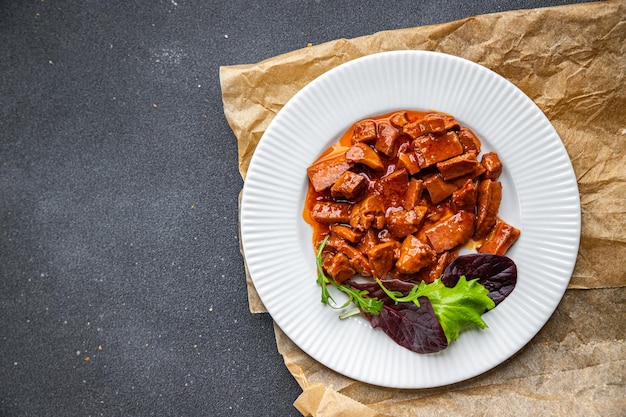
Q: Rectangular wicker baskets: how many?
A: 0